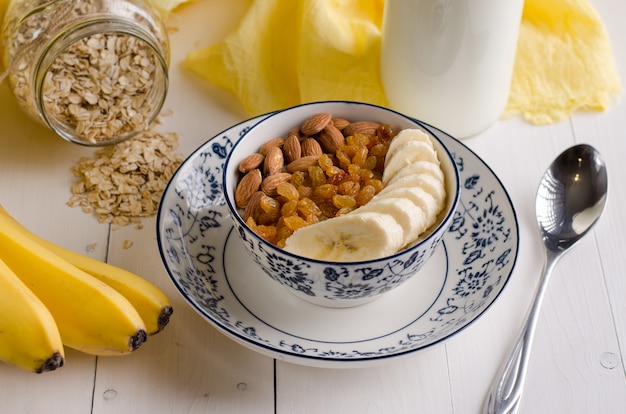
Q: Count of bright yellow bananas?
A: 3